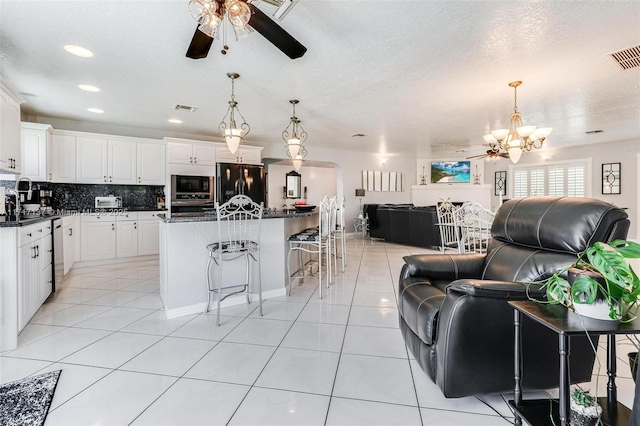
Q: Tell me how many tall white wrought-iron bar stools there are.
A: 4